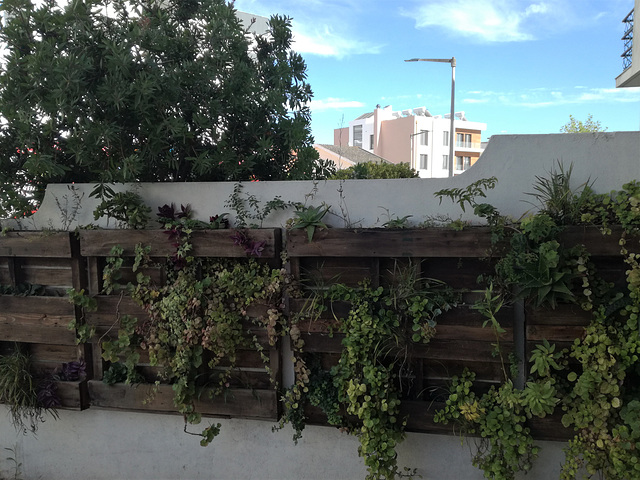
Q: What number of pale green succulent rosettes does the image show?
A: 2